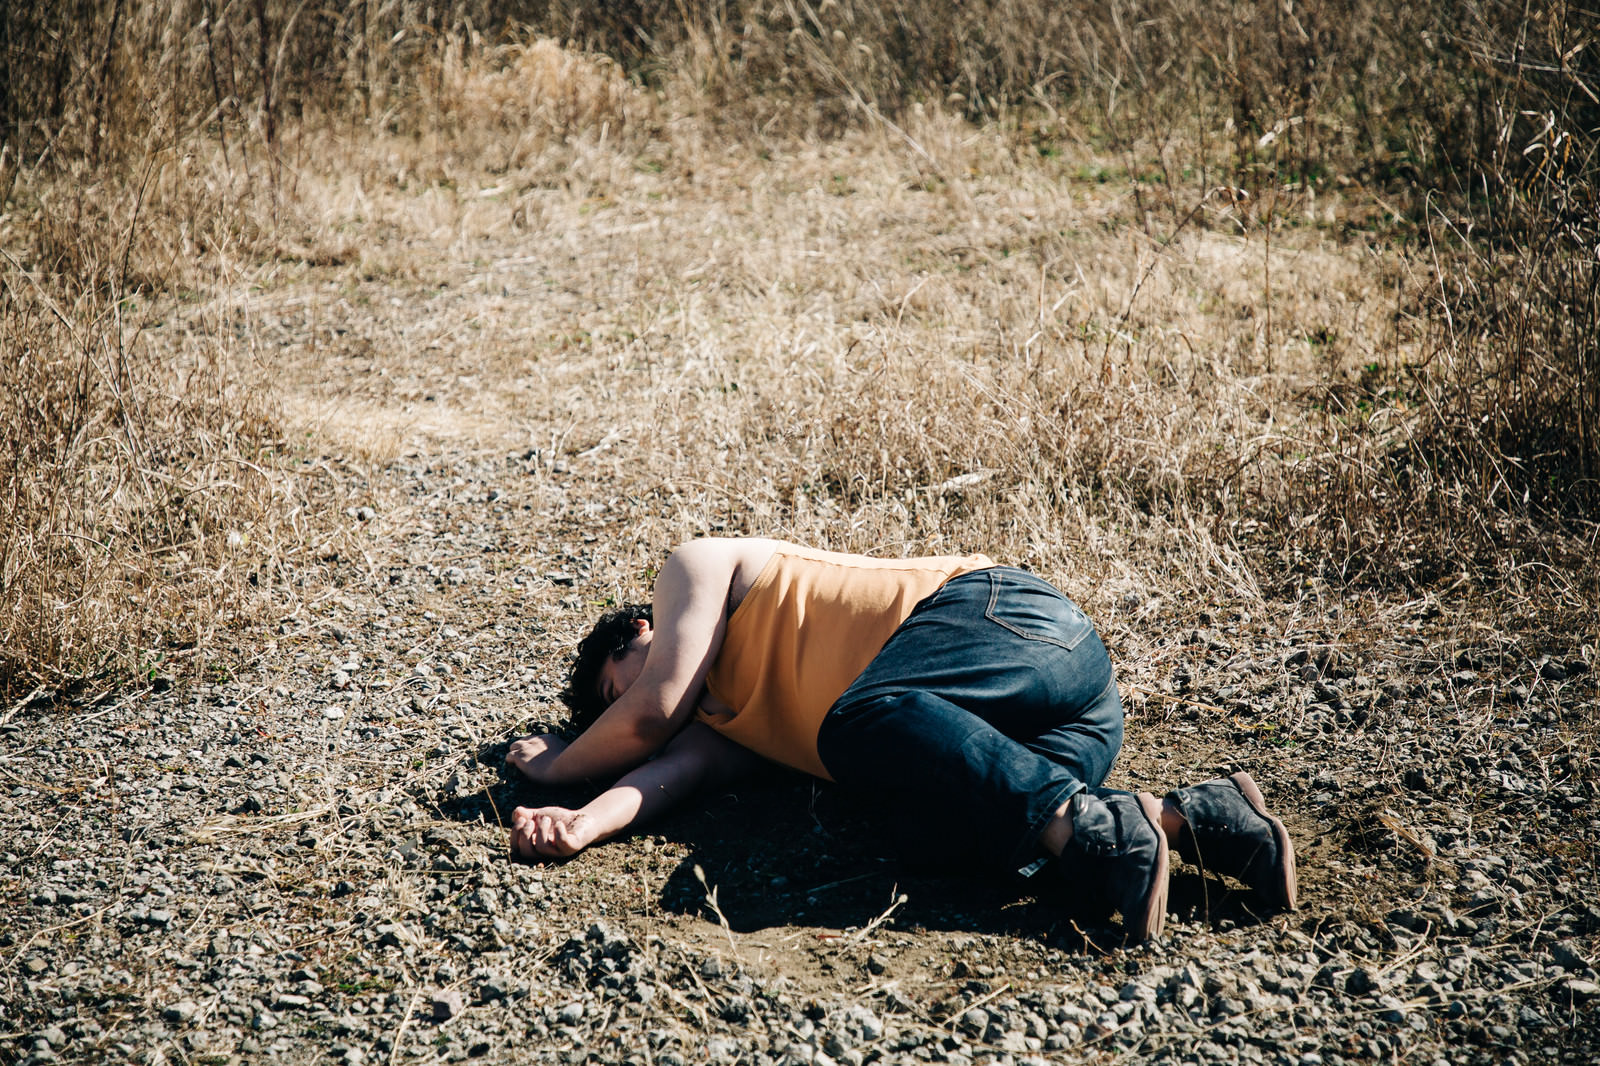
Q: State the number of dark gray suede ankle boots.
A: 2